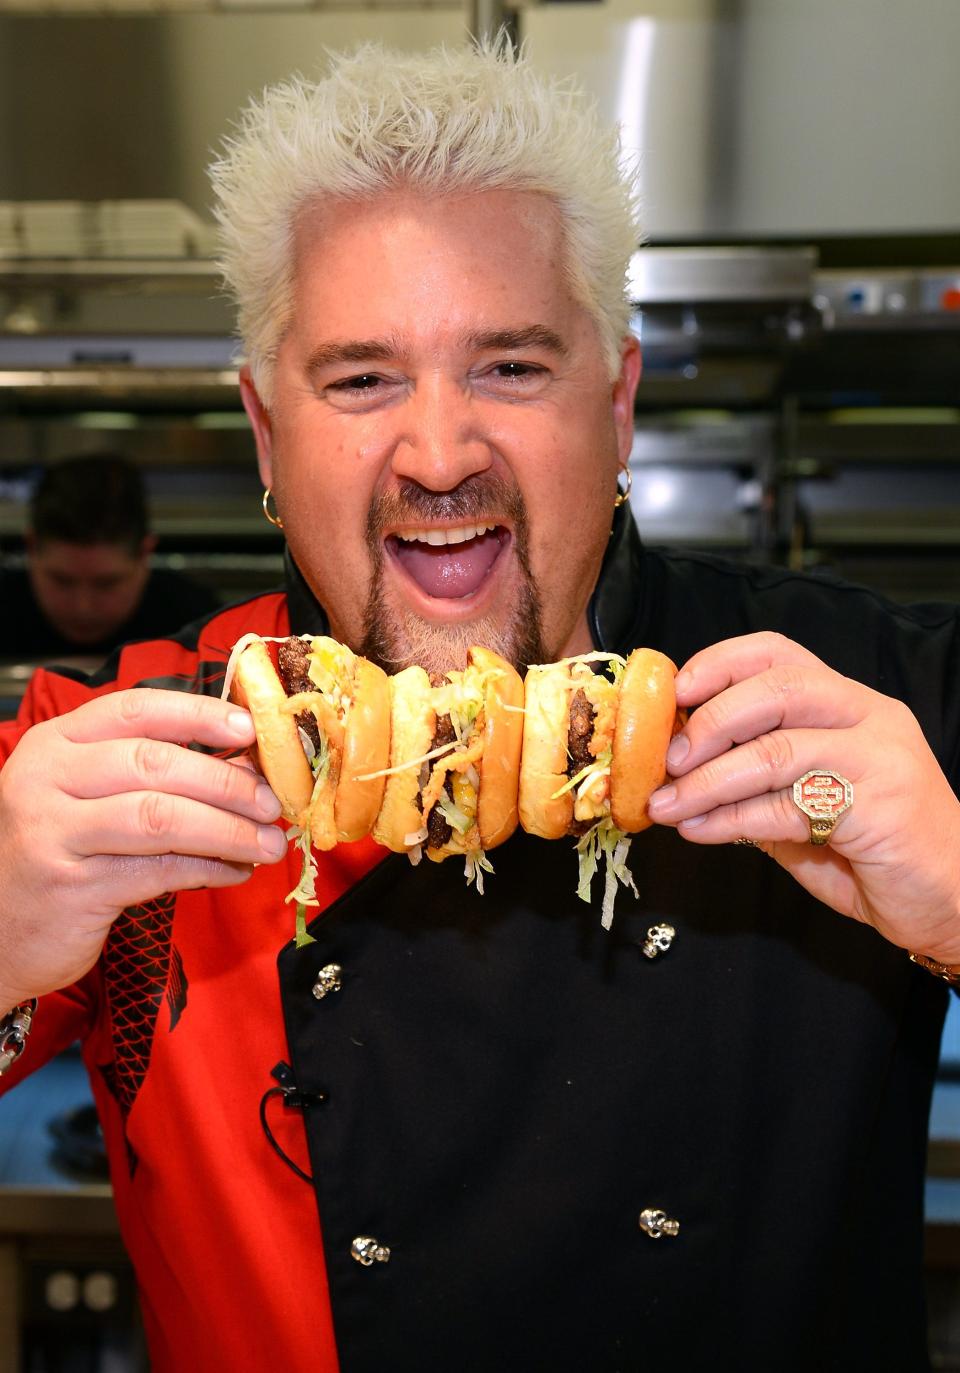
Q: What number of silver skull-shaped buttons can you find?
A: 4